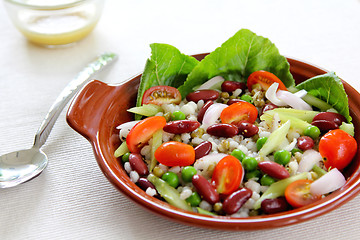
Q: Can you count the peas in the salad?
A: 14